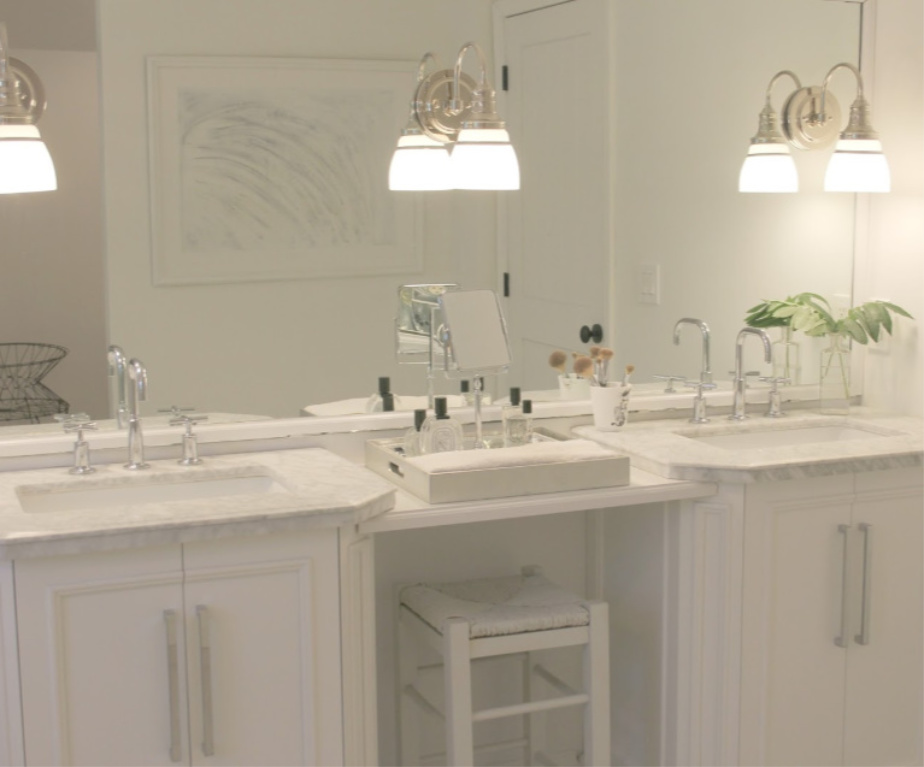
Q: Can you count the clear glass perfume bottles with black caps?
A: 4